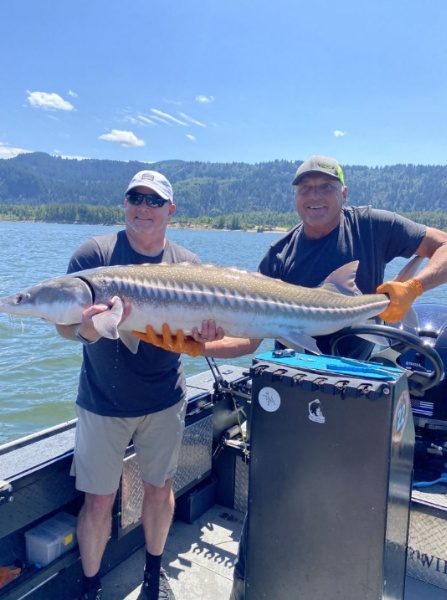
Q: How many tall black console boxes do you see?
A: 1